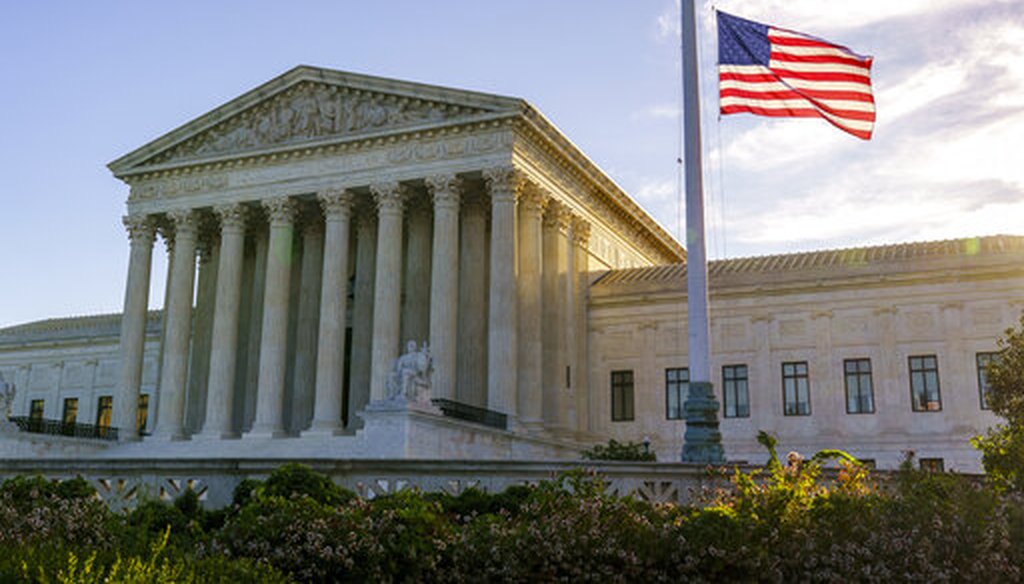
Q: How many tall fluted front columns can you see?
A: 8